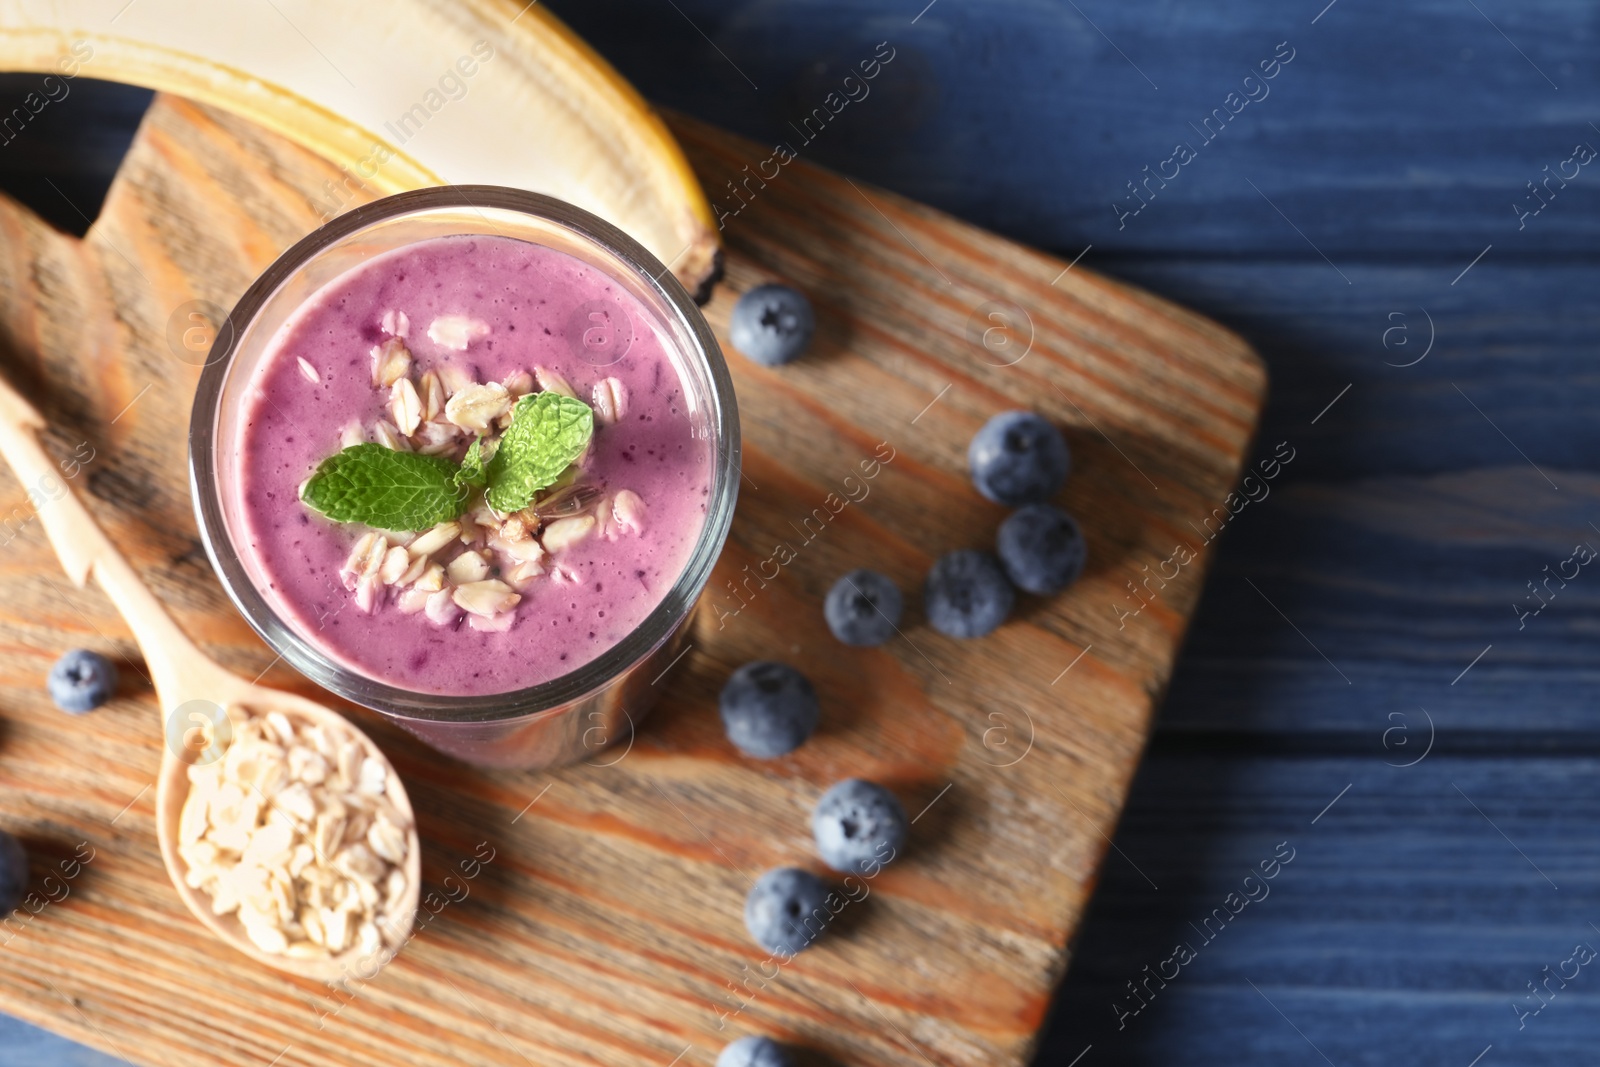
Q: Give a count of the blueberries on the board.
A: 11